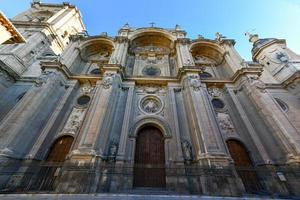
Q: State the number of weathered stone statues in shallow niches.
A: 2